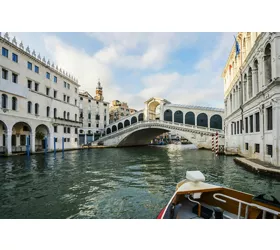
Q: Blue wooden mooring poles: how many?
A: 4